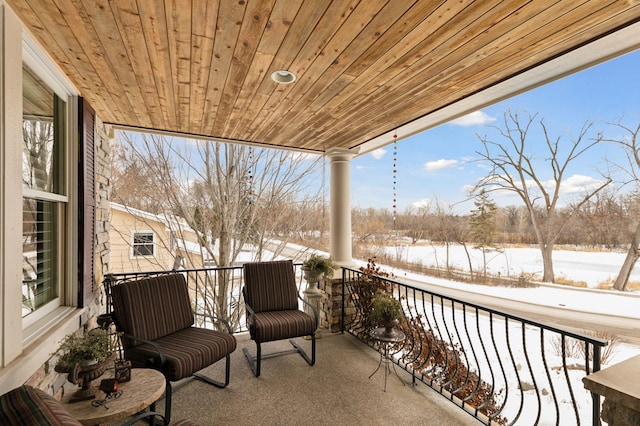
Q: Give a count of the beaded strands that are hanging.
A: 2